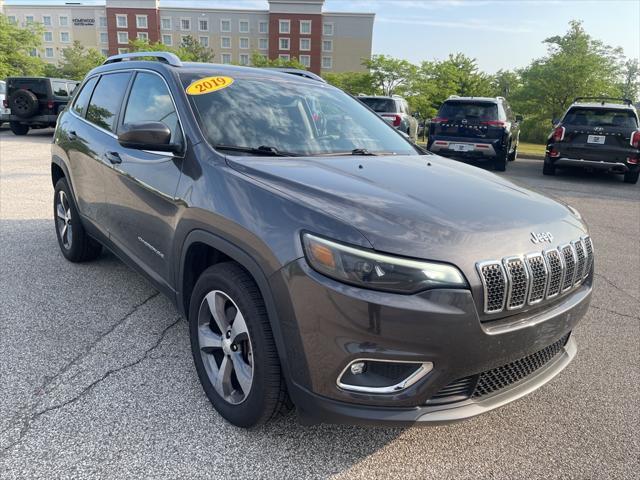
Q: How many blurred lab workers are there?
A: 0